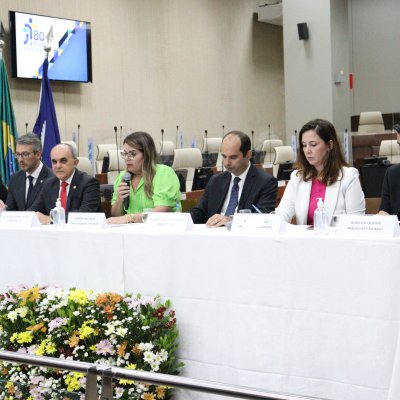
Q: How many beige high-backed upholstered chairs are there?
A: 11